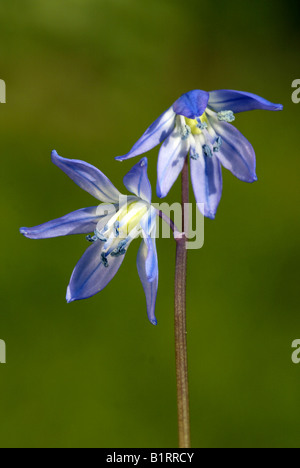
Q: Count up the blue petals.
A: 12